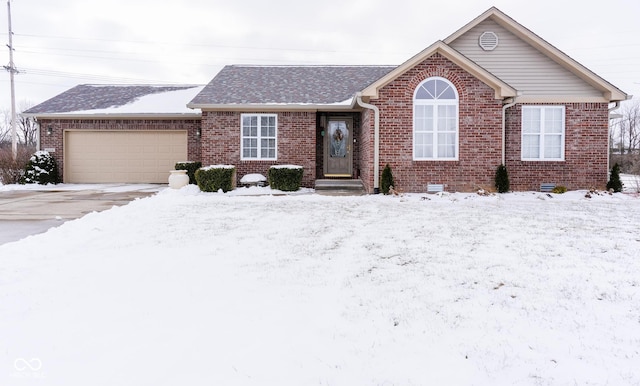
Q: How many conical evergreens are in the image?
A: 3